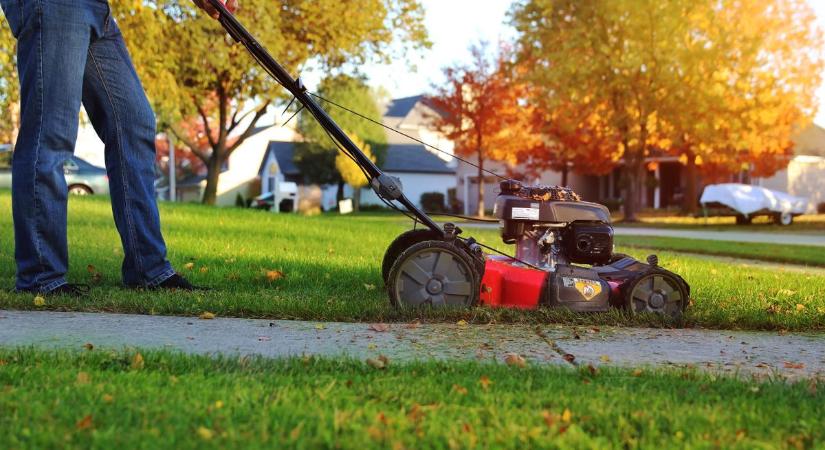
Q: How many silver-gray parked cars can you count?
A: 1